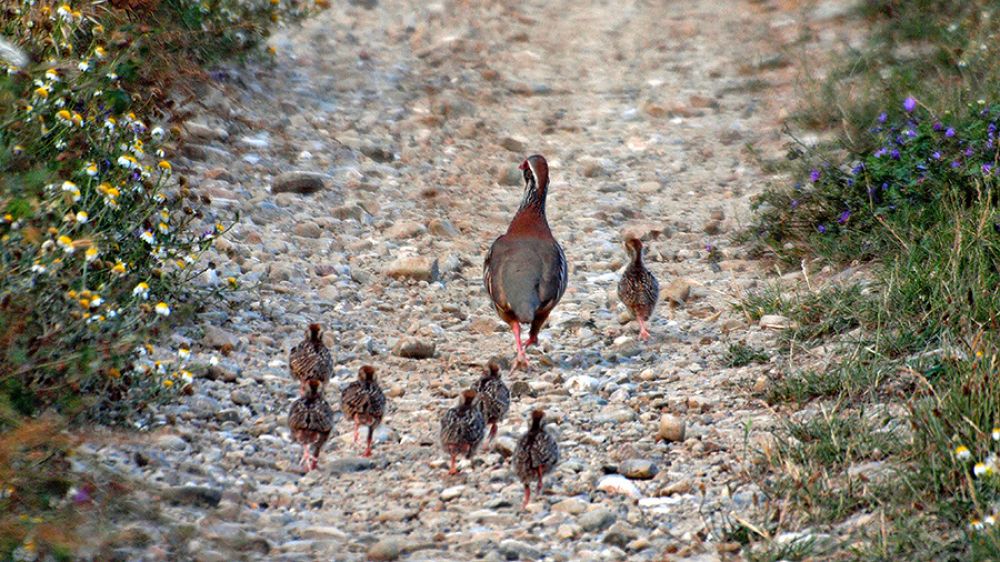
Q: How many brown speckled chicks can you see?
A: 7